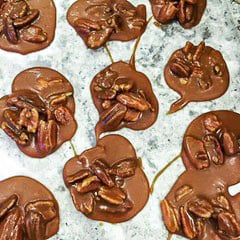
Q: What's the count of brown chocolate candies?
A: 10